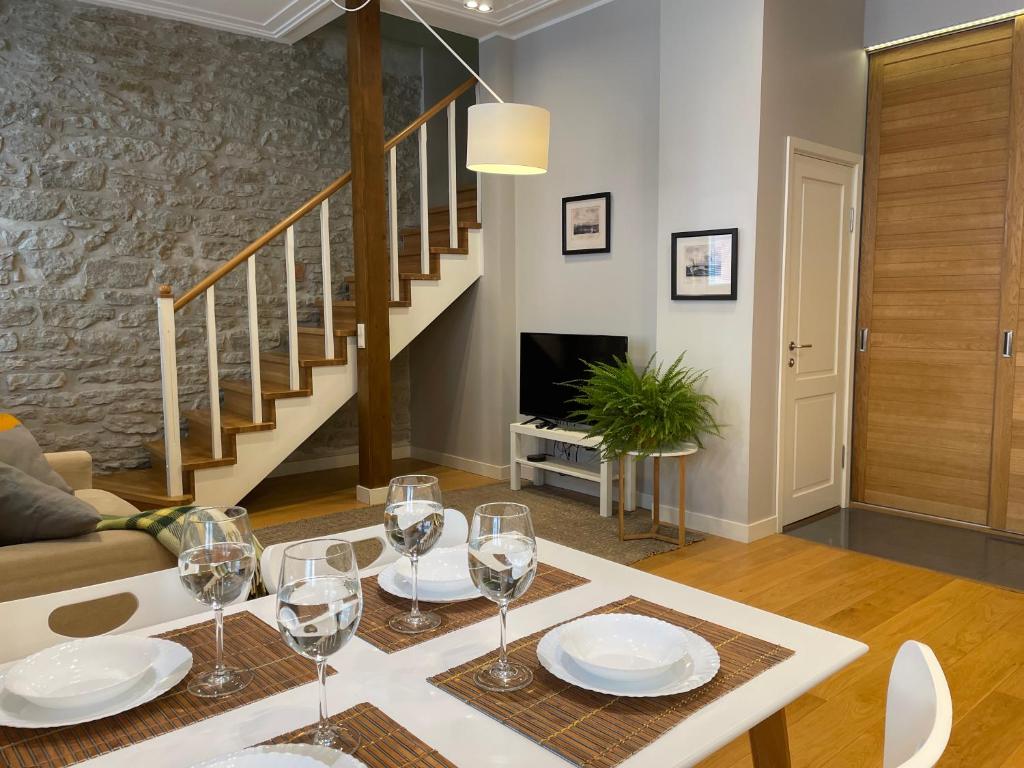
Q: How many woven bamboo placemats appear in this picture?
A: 4